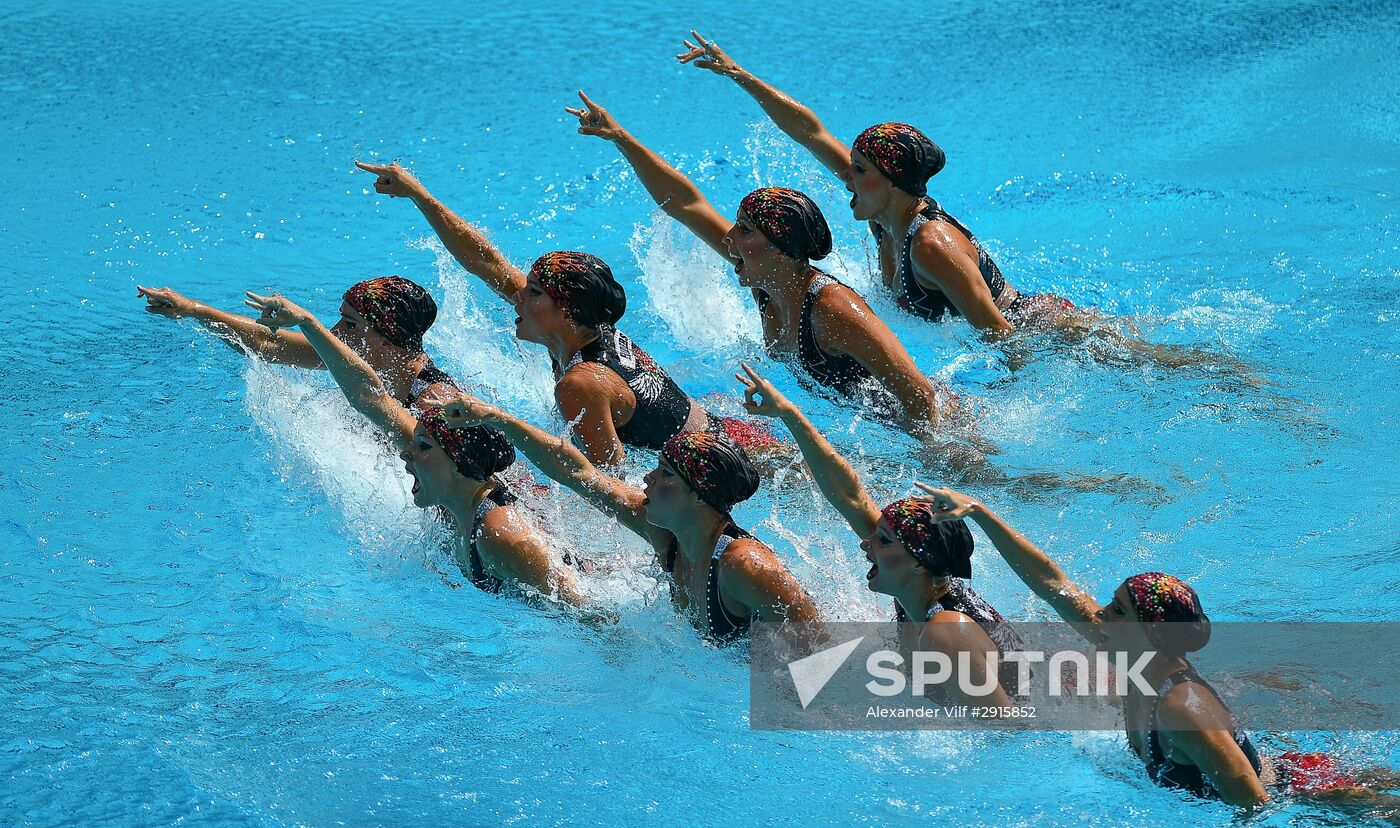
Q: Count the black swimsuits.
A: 8